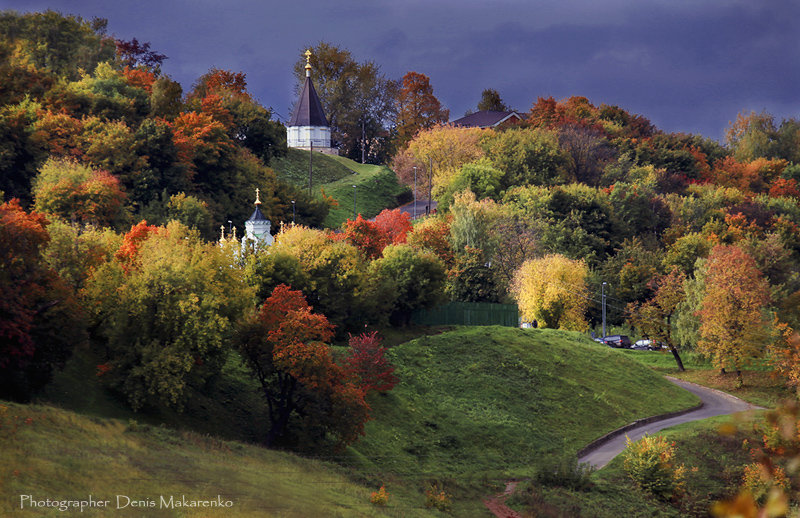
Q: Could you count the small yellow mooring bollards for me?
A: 0